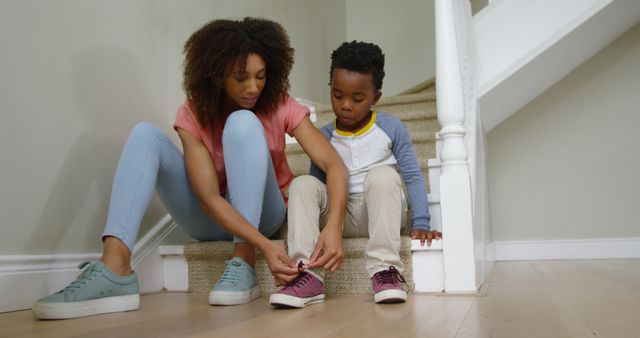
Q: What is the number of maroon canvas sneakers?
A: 2